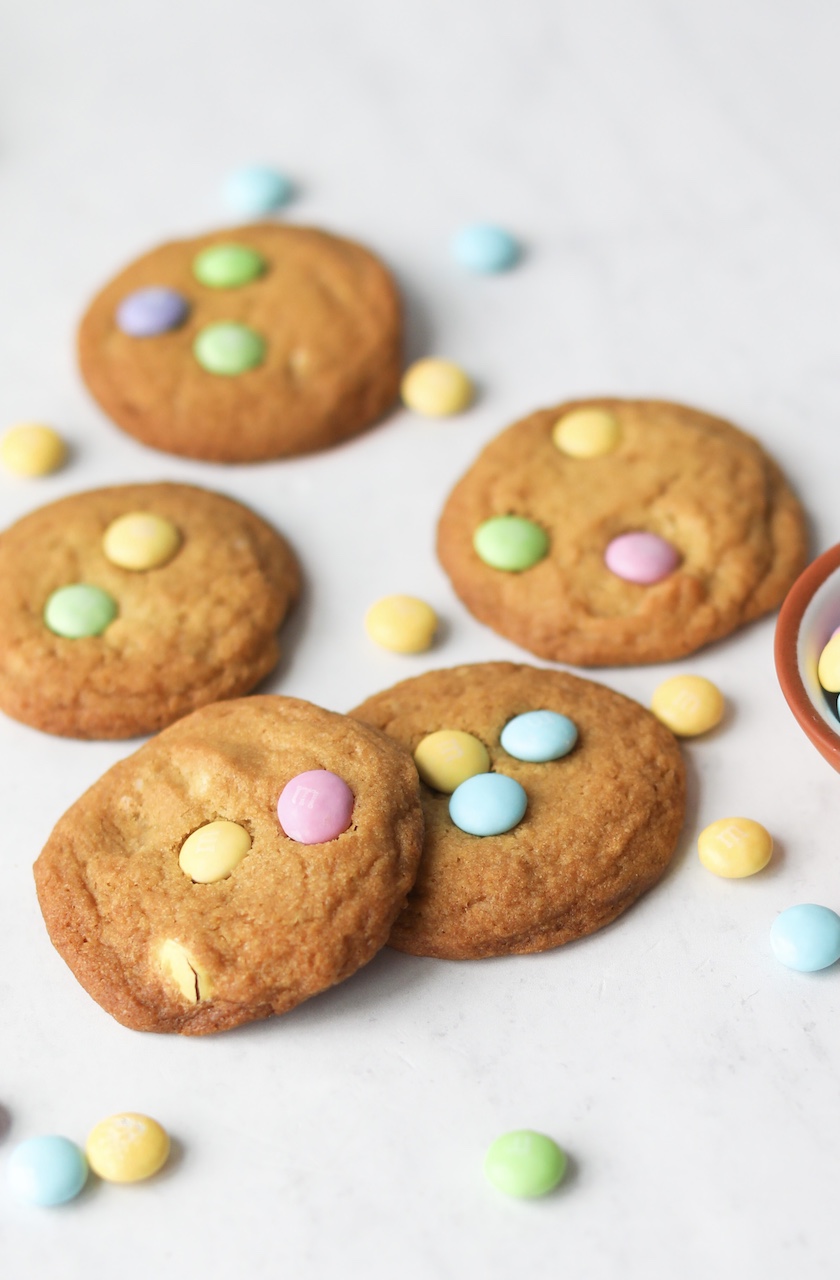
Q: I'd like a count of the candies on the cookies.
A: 14